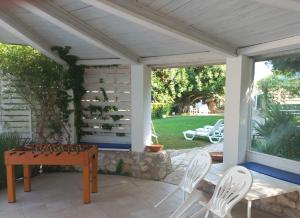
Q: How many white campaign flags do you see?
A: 0